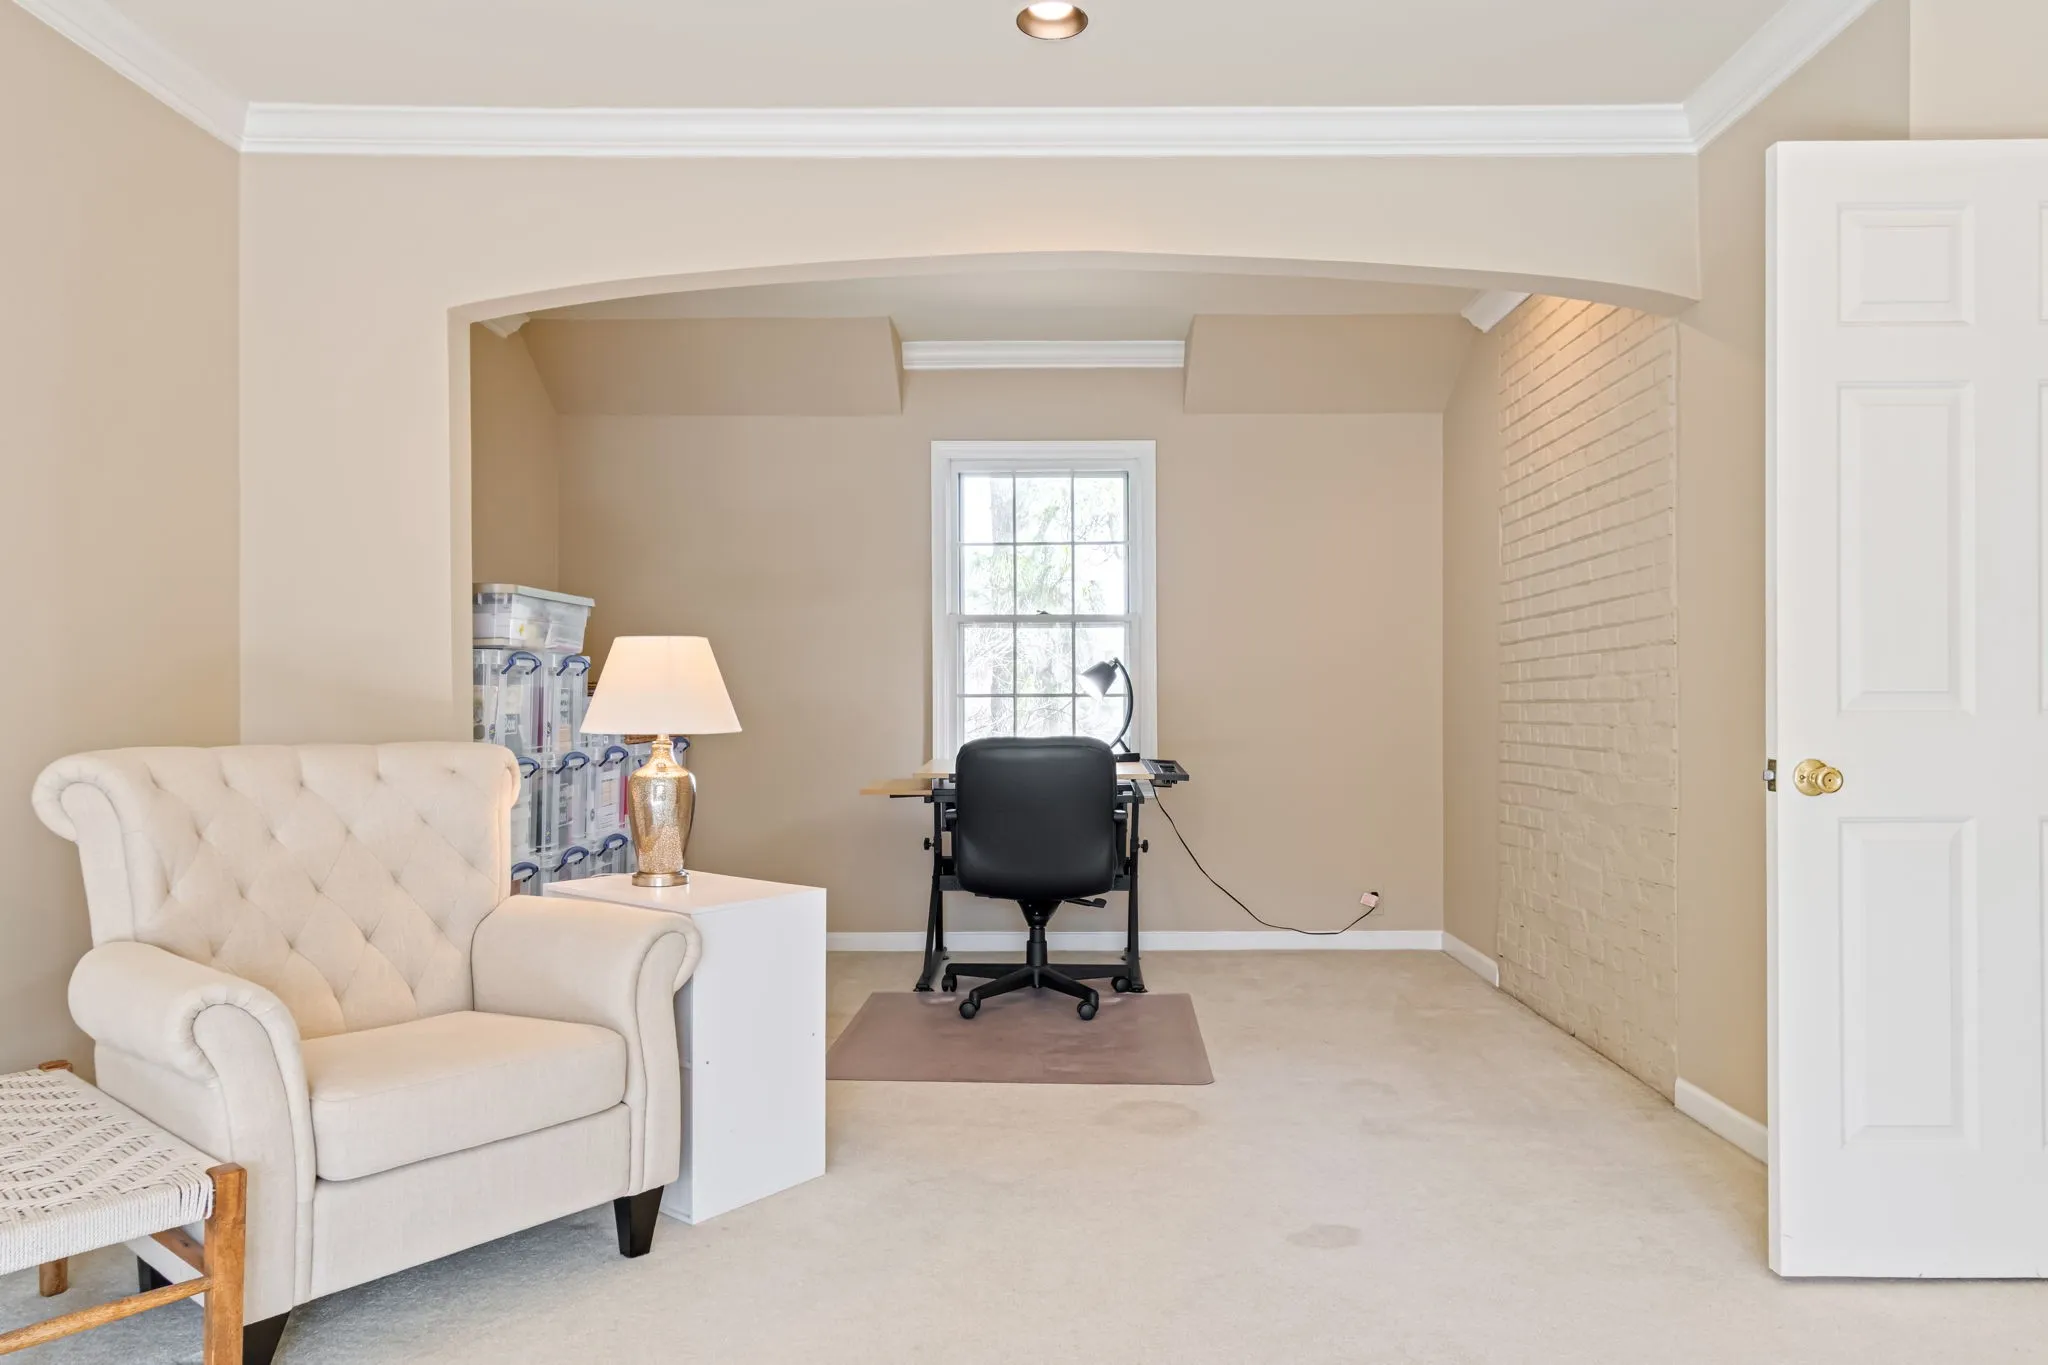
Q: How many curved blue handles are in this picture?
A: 9